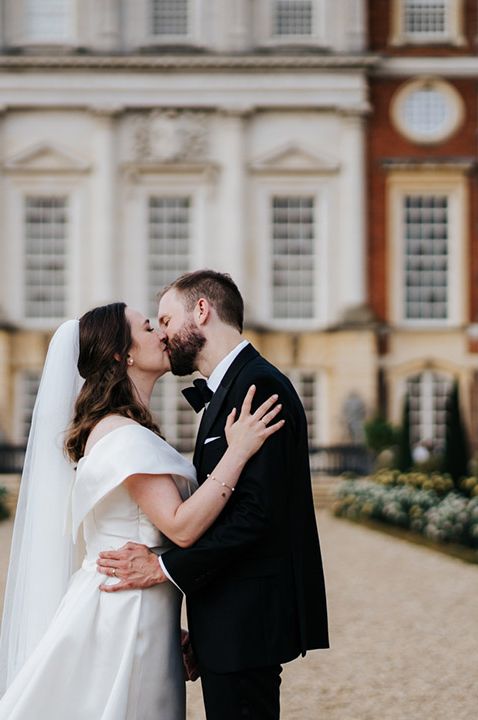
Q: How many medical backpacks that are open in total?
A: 0